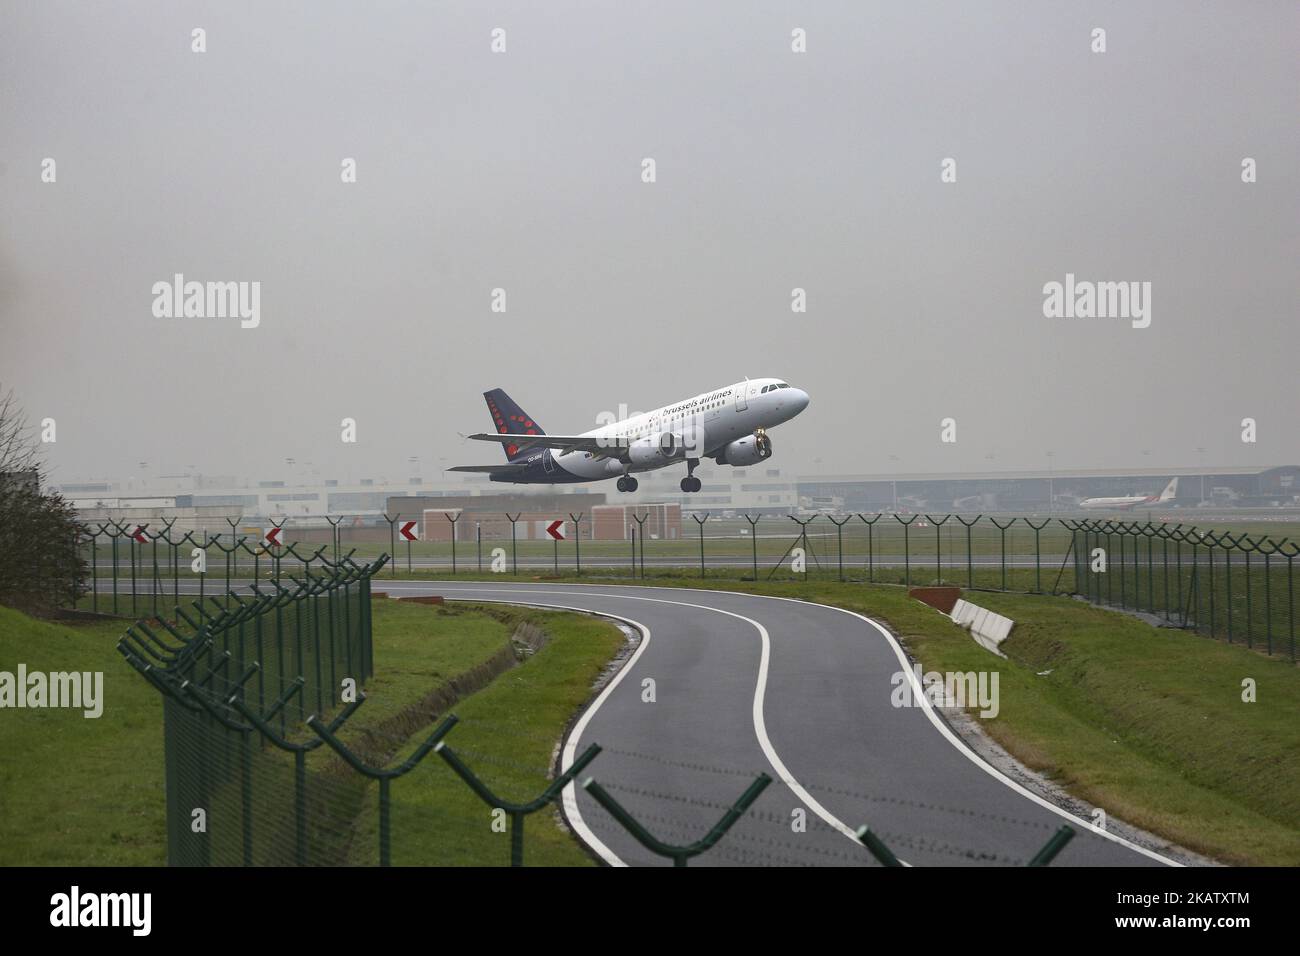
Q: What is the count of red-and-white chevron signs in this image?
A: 4